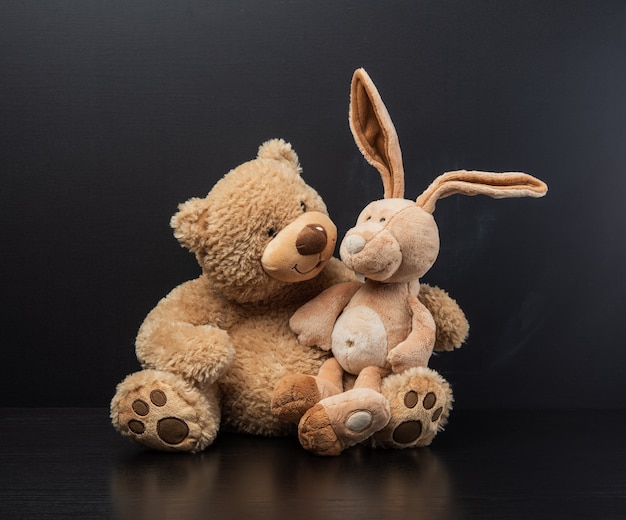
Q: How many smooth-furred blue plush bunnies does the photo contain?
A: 0